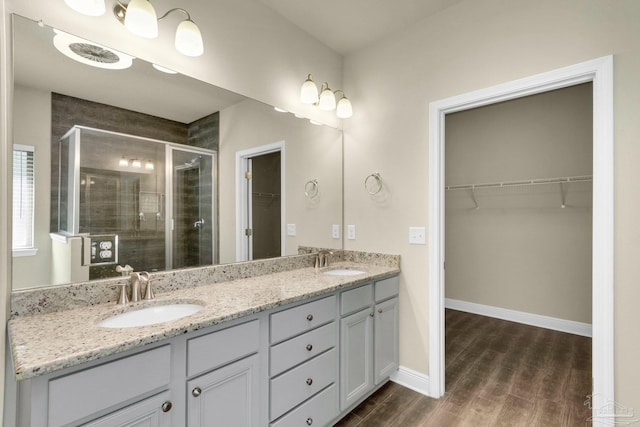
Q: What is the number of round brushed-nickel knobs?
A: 8